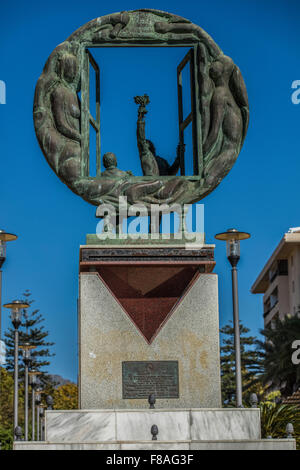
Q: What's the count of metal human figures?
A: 4